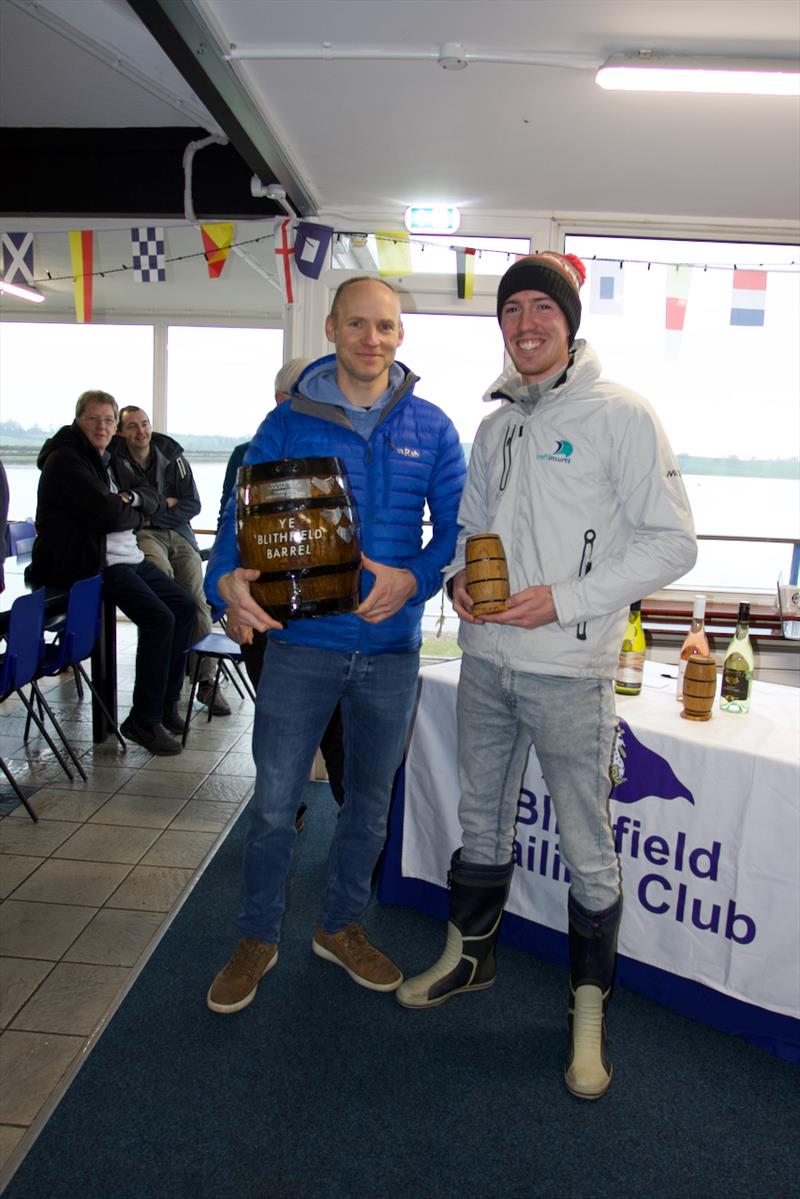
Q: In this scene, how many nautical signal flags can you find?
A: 11